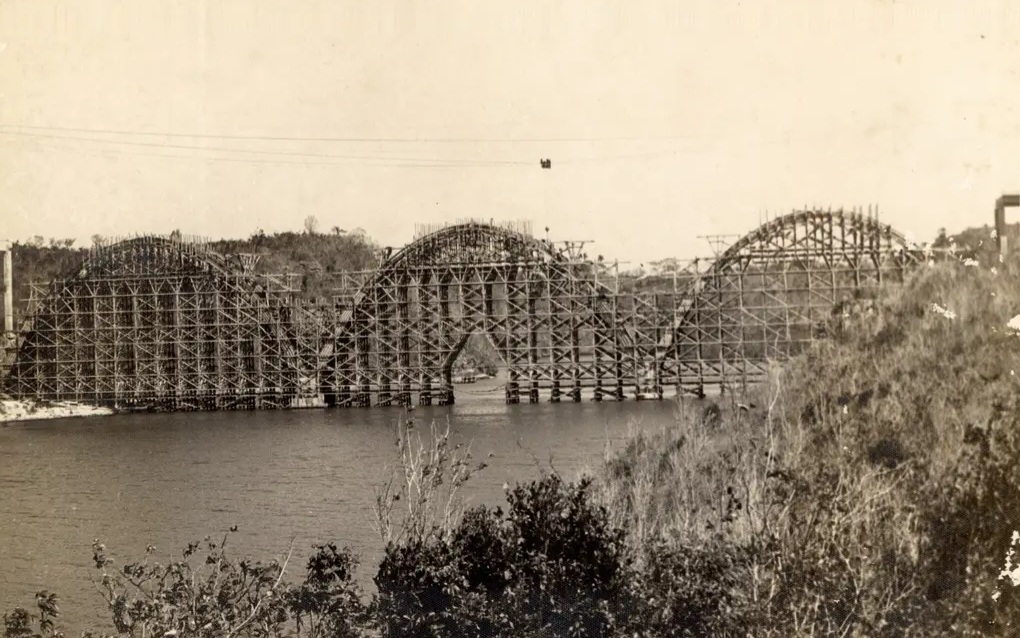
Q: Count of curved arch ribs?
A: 3